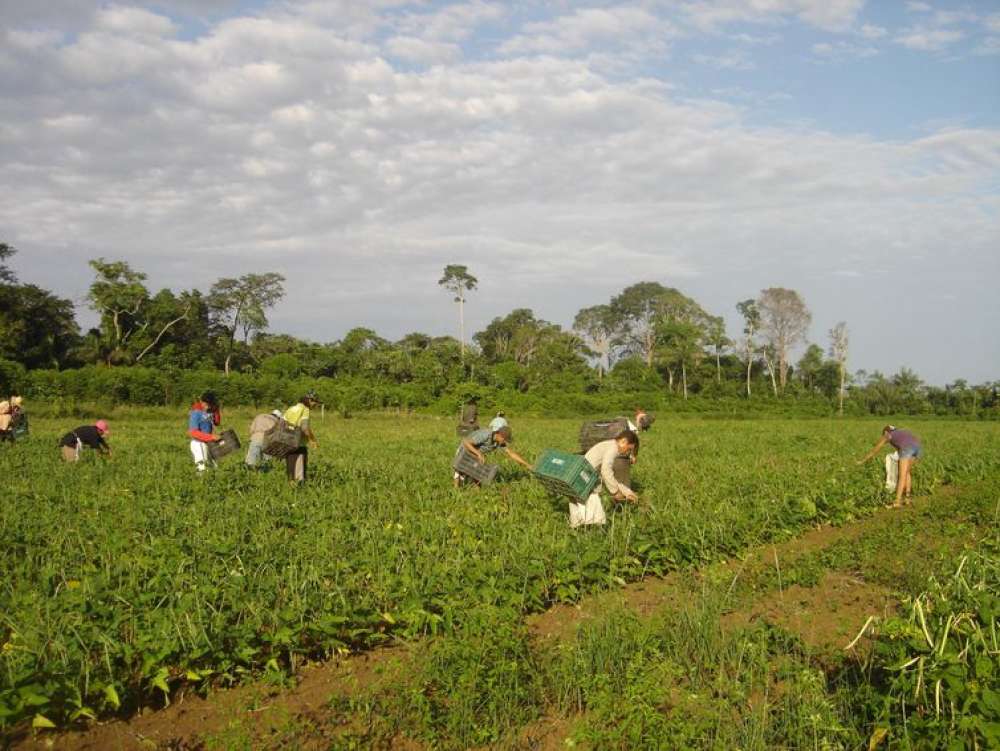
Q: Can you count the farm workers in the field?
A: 11